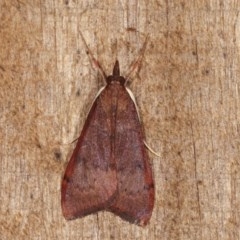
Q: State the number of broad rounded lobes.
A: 2